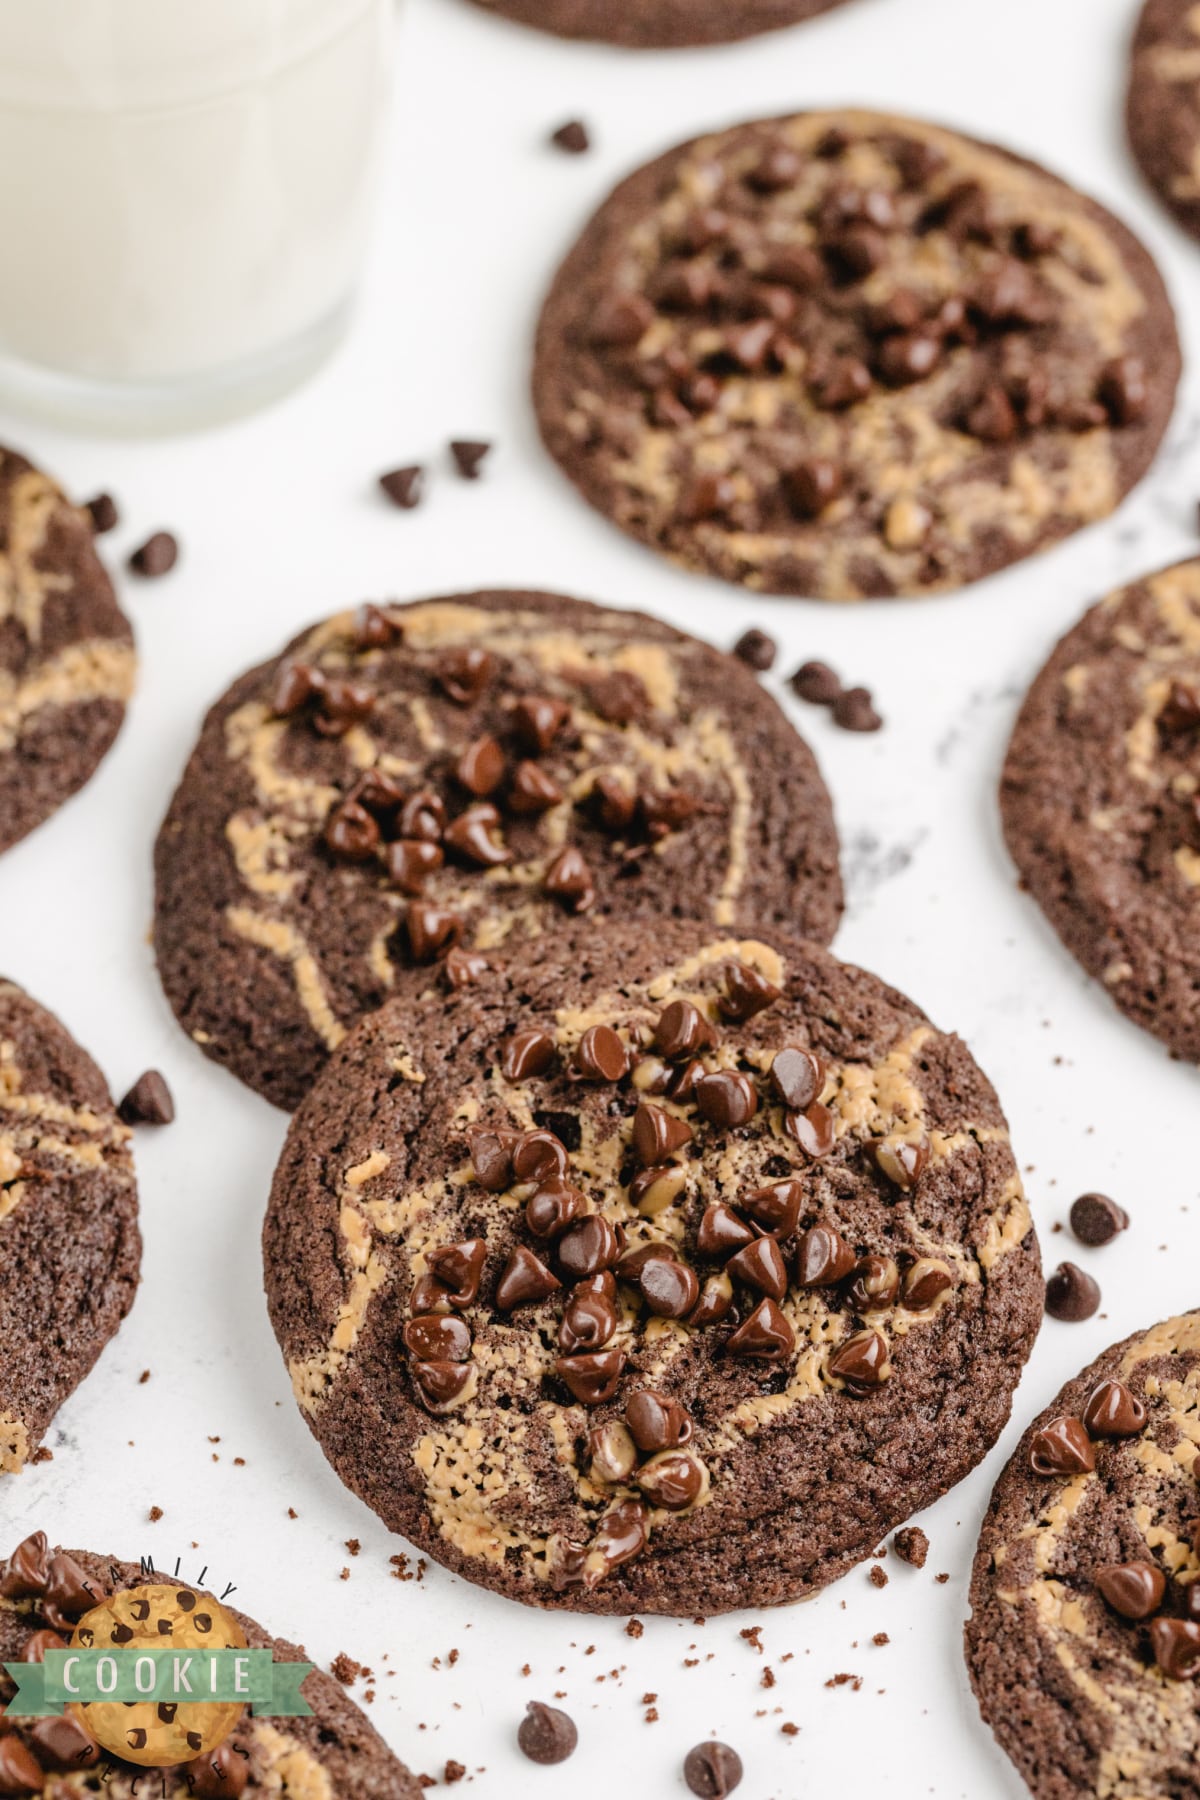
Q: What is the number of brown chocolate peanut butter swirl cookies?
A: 10